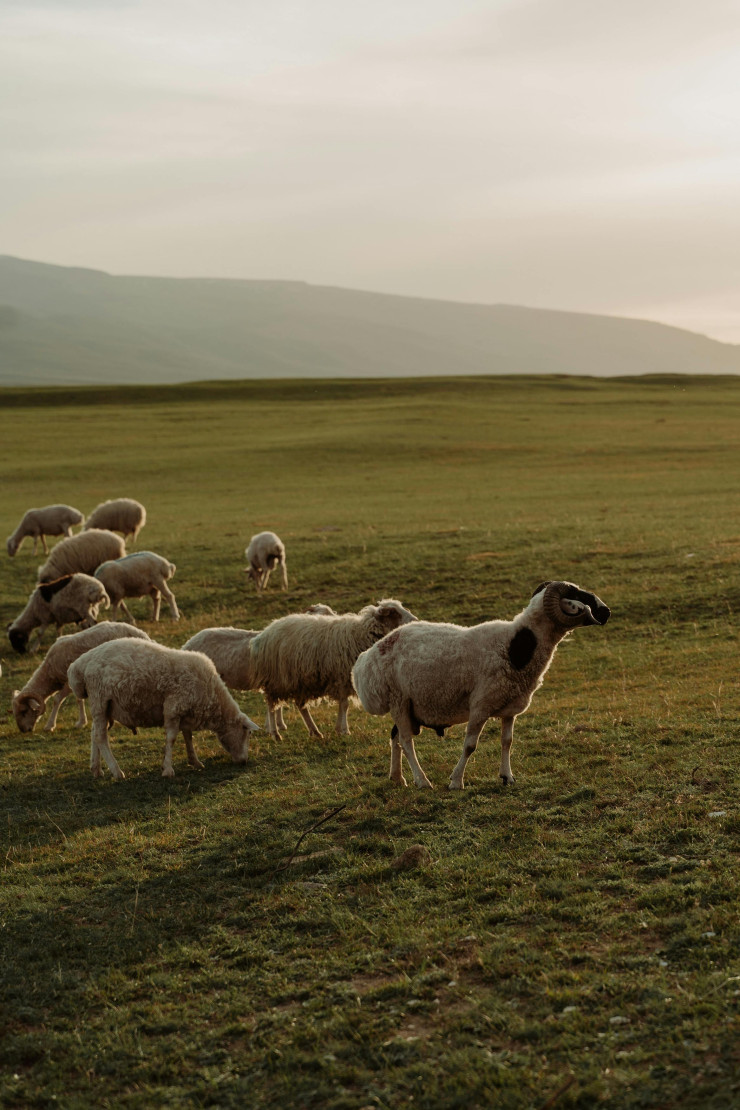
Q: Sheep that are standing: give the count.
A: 11